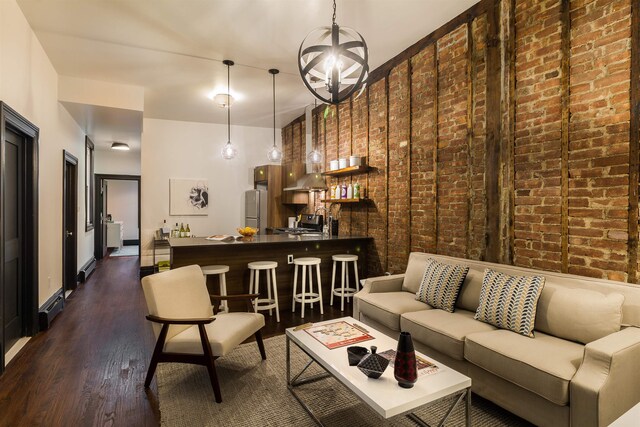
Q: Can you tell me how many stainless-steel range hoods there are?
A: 1